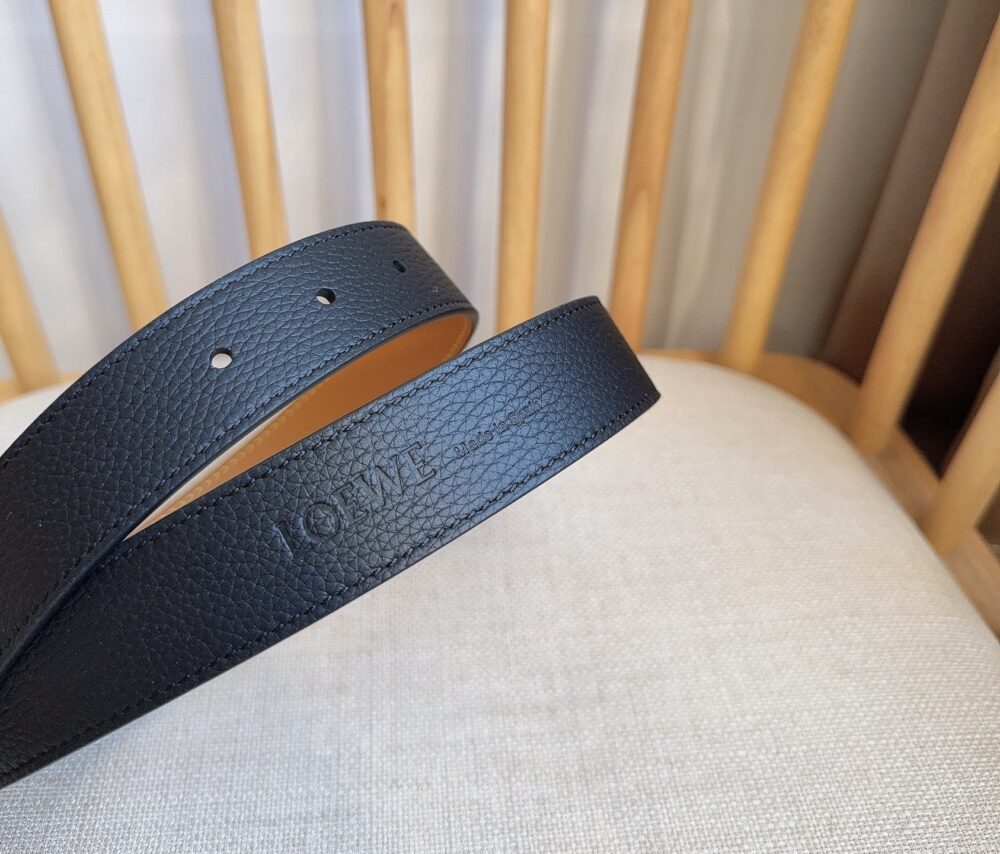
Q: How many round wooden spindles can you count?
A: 9